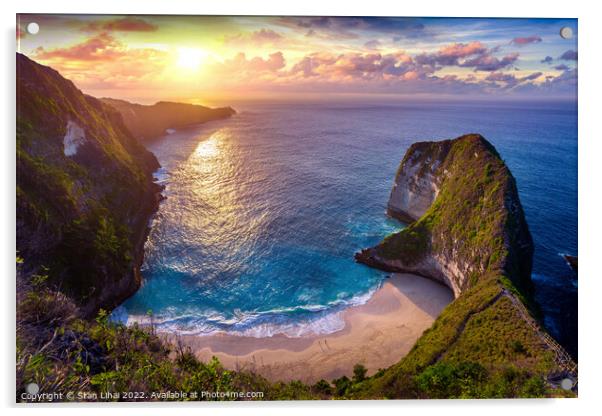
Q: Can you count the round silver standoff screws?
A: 4